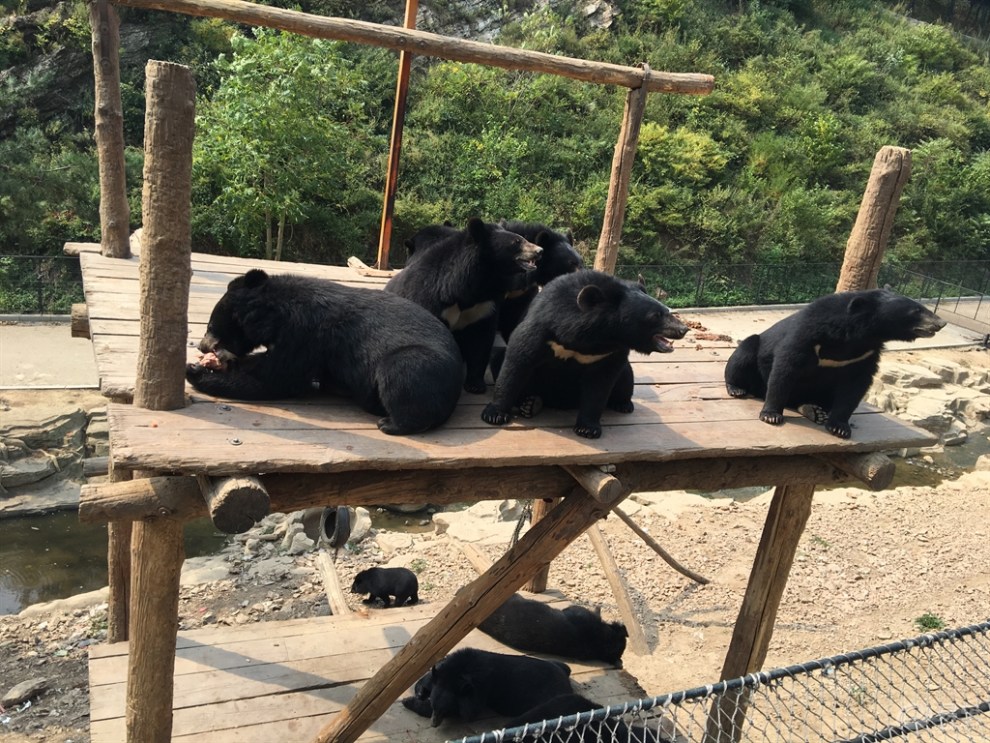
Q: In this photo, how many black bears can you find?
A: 10